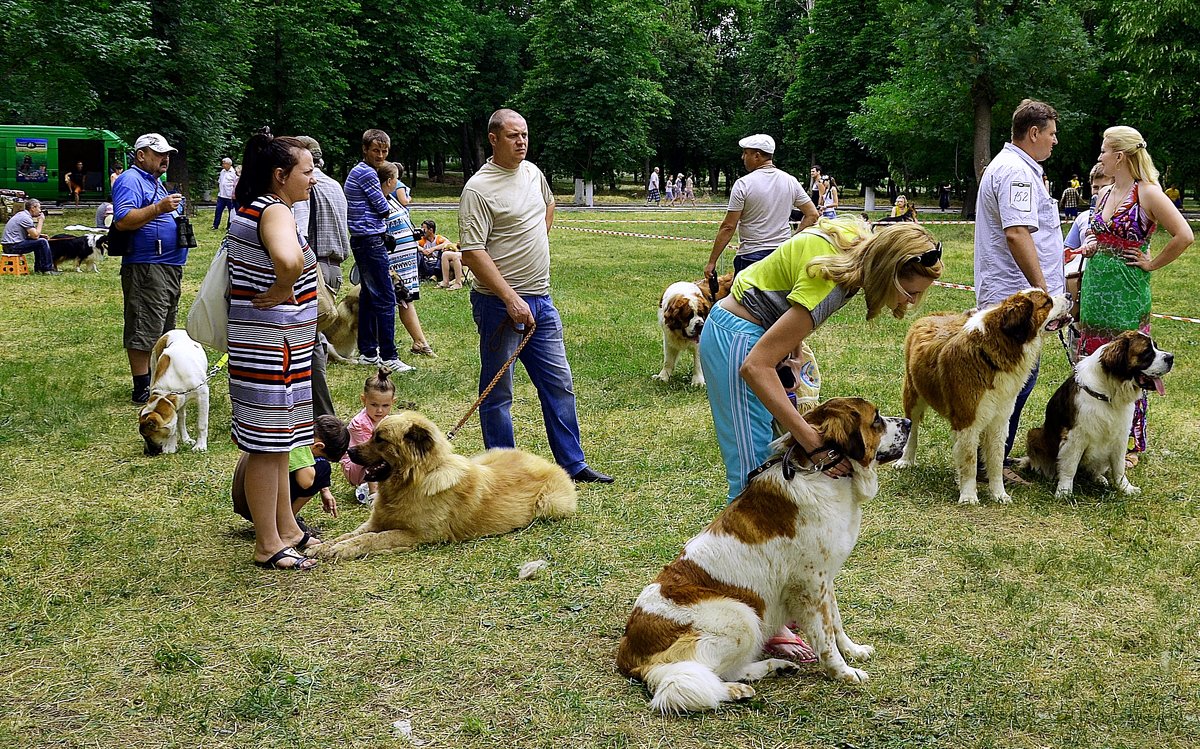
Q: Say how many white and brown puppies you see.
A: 5